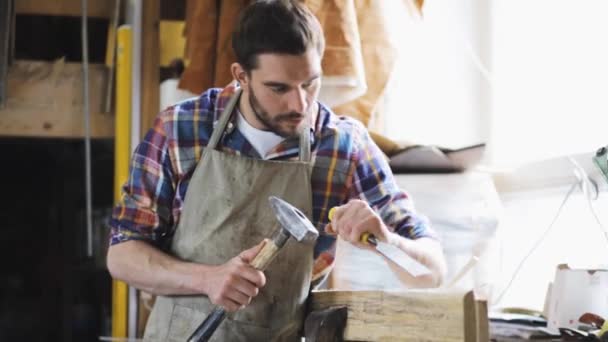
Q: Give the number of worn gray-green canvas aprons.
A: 1